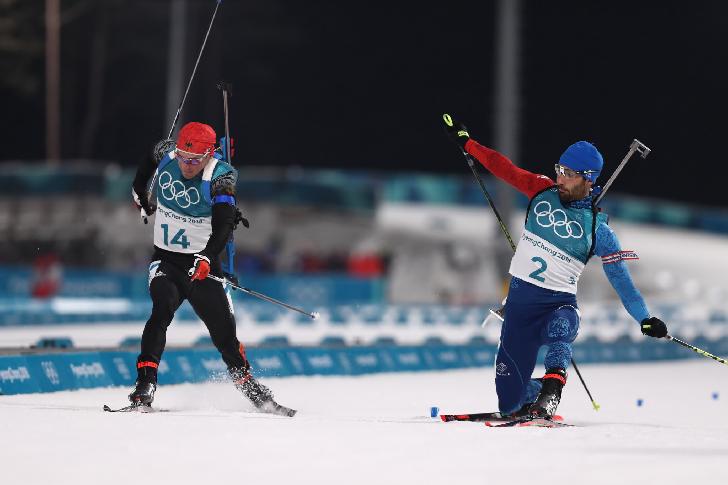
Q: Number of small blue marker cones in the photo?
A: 3